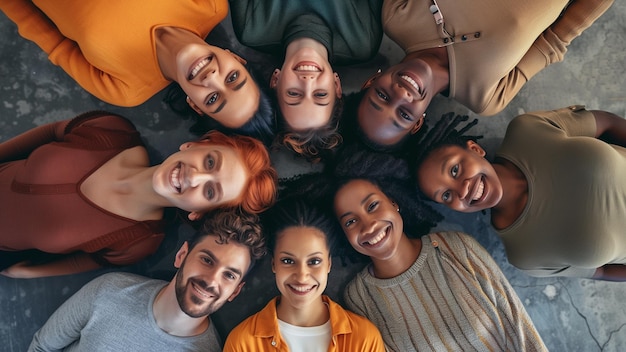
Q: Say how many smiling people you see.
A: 8